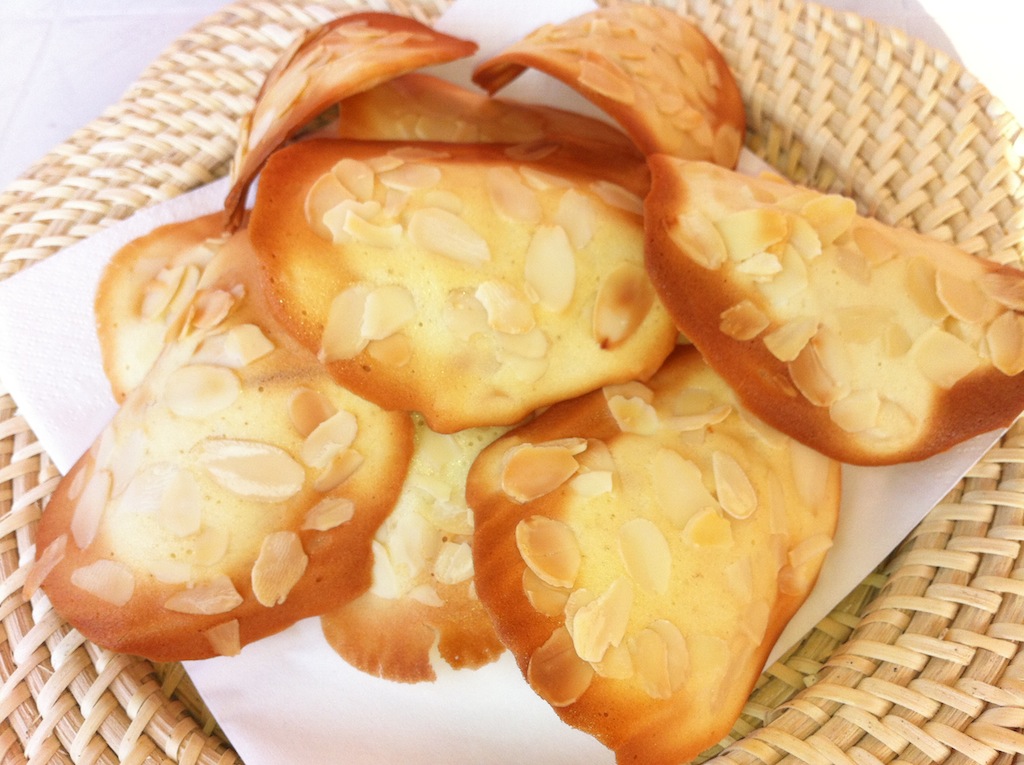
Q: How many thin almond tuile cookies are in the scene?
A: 9